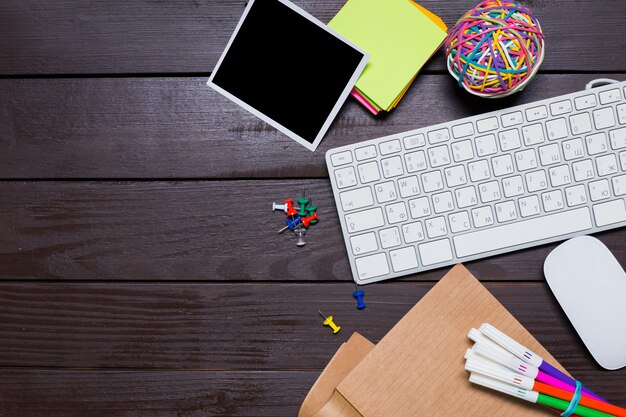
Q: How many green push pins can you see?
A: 2